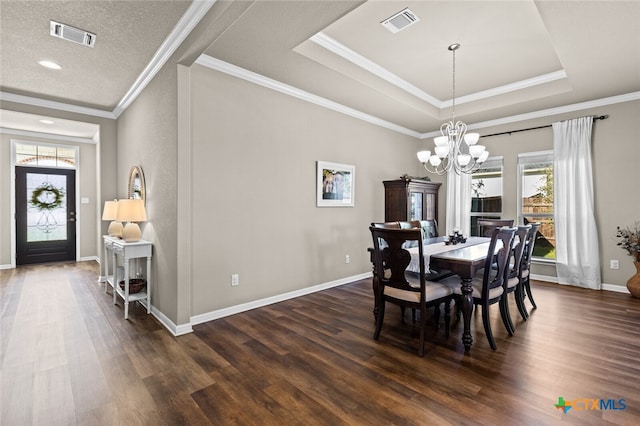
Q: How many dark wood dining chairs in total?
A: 8